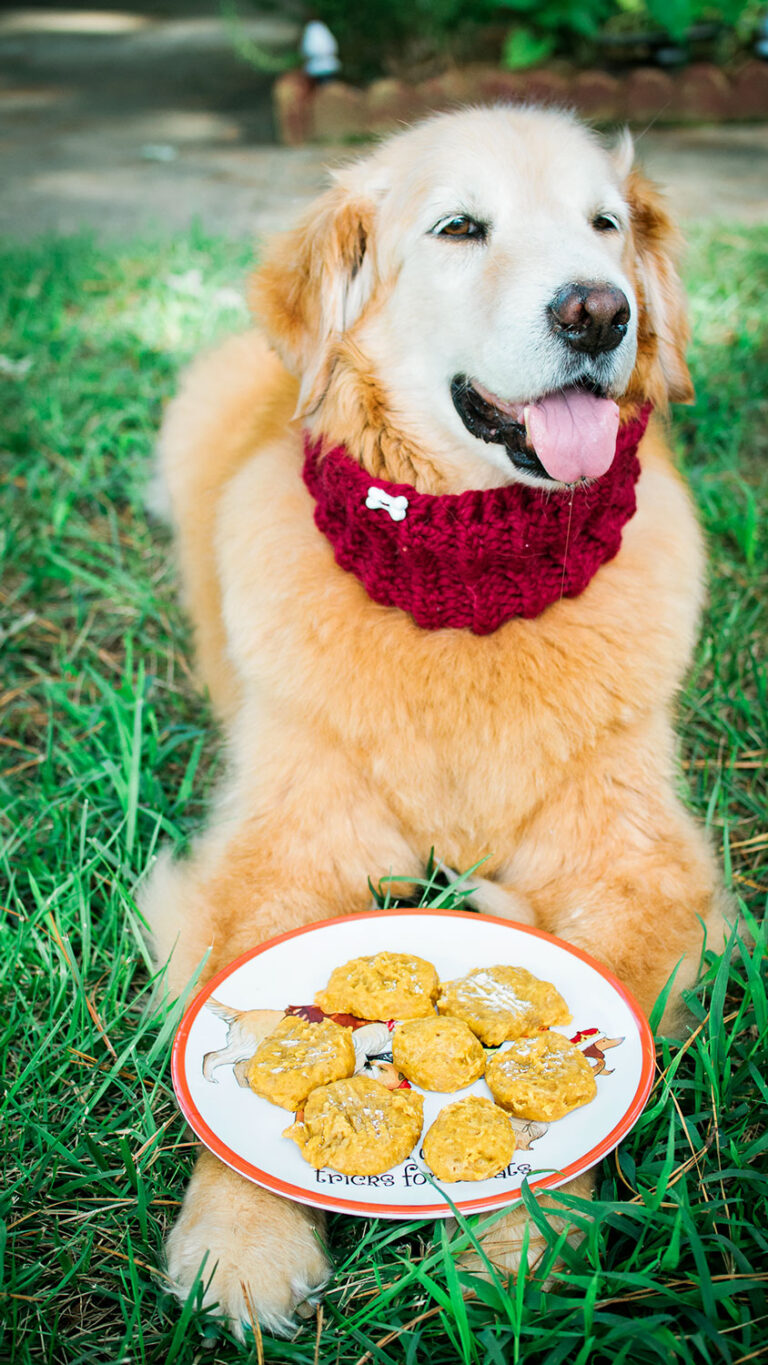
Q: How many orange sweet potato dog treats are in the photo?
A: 7